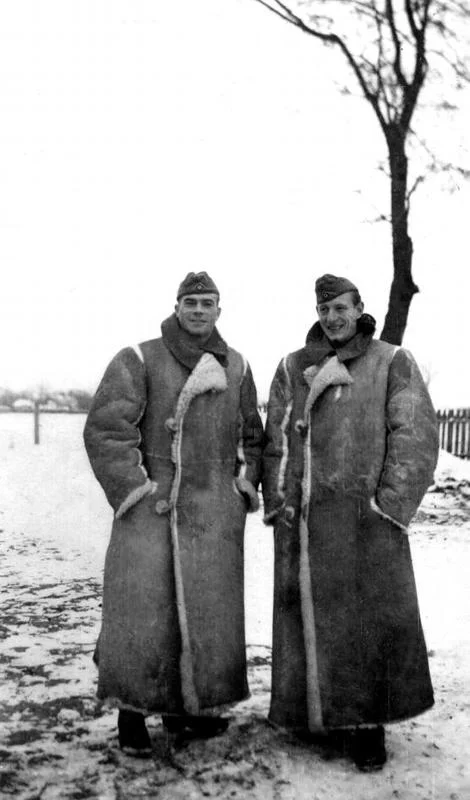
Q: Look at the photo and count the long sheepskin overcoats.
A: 2